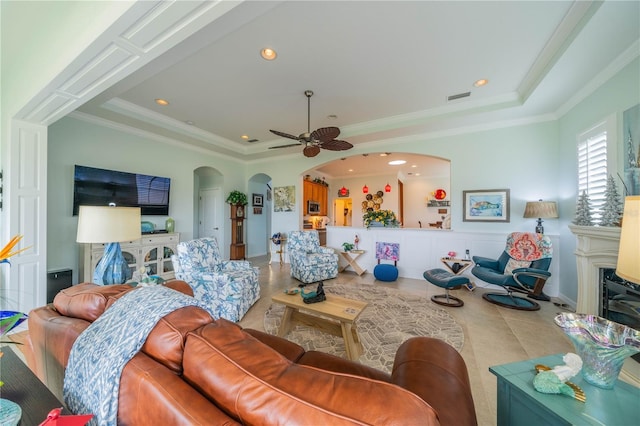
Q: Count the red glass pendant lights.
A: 3